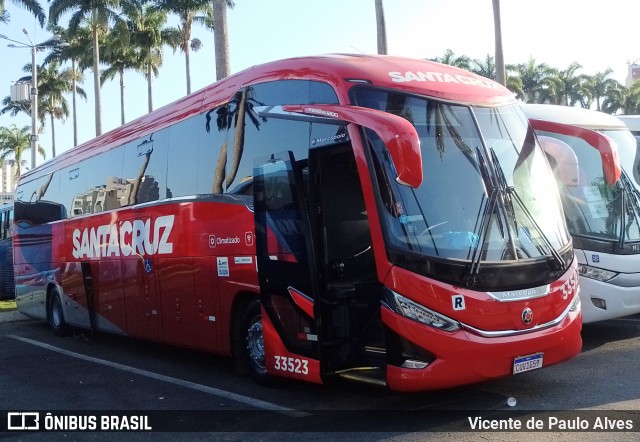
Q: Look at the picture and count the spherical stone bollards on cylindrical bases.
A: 0